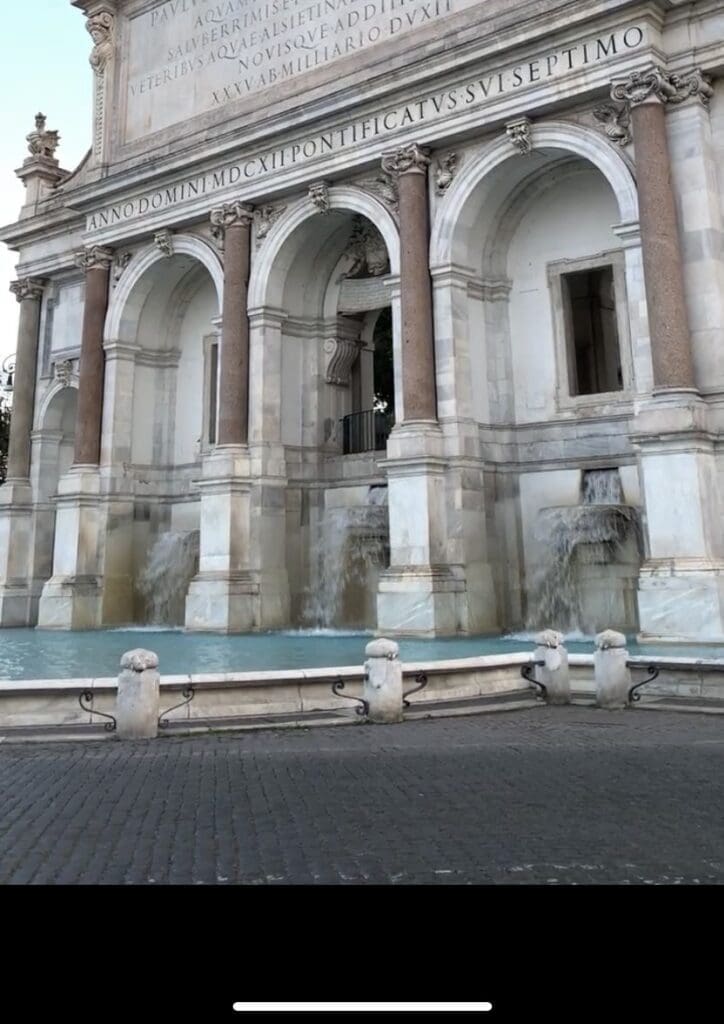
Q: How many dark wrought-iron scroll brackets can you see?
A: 6